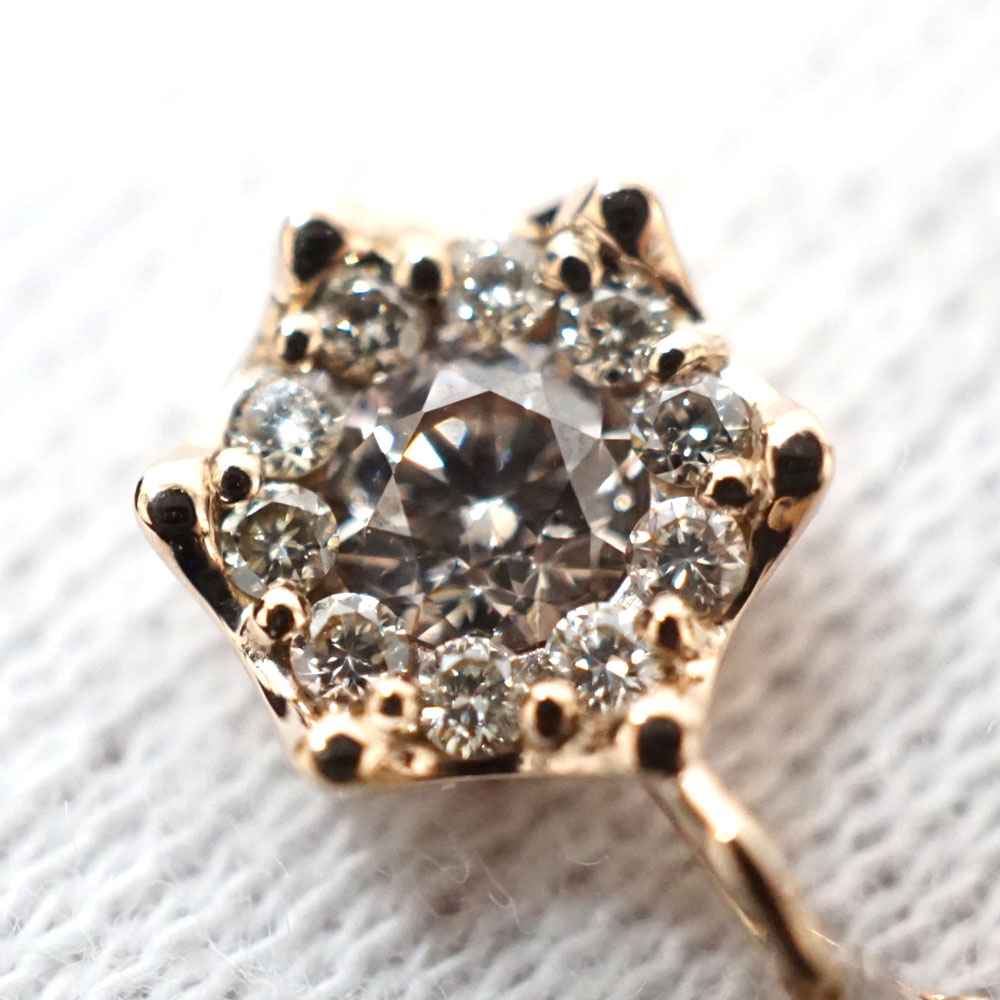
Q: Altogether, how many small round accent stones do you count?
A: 10